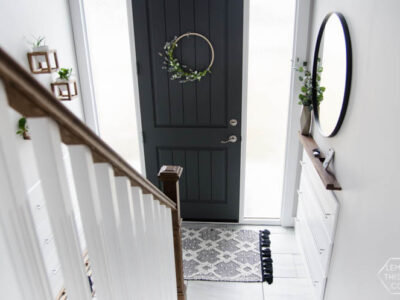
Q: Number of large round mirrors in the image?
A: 1